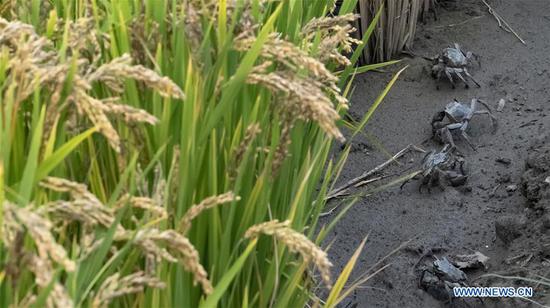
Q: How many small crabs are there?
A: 4